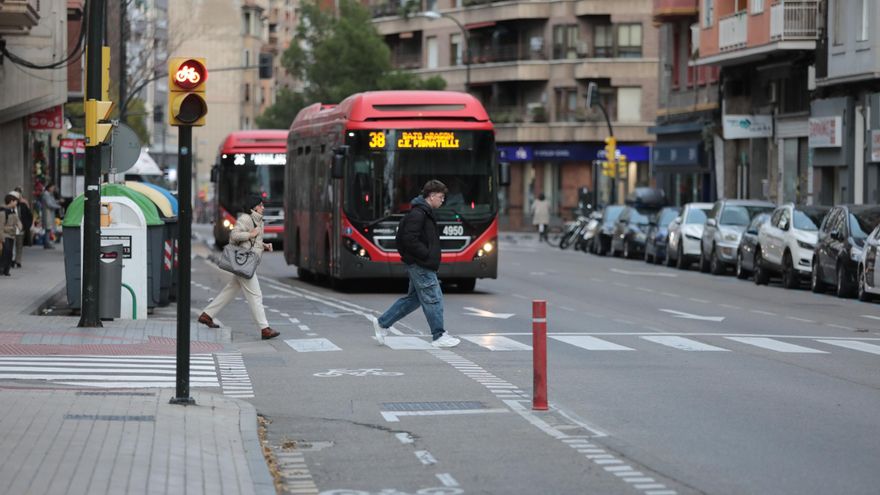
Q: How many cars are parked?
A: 9